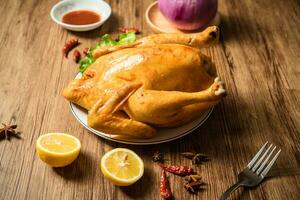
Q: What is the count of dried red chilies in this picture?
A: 6